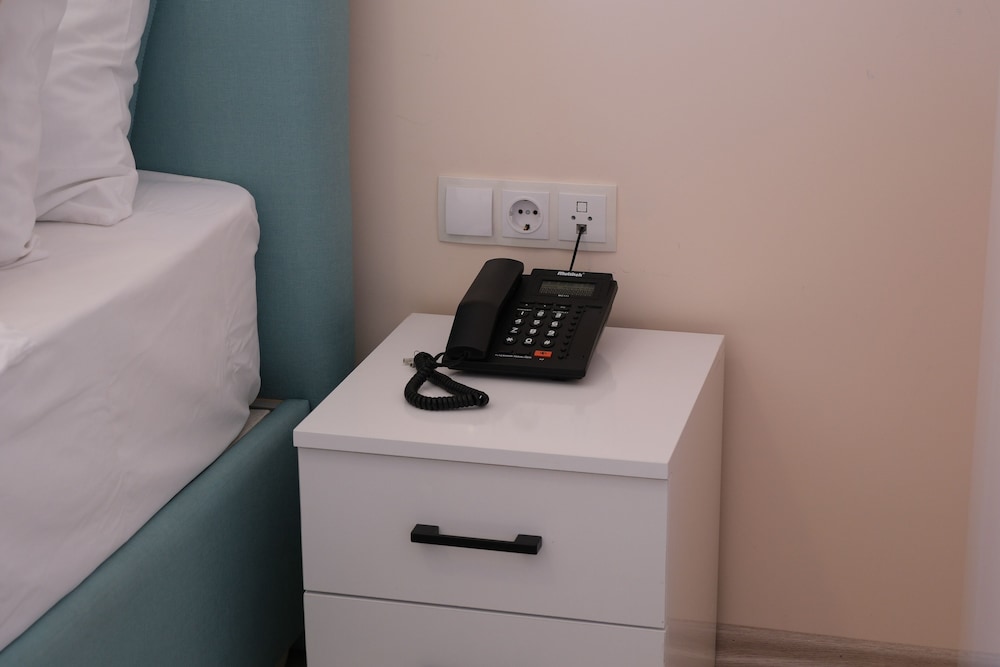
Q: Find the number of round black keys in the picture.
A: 12